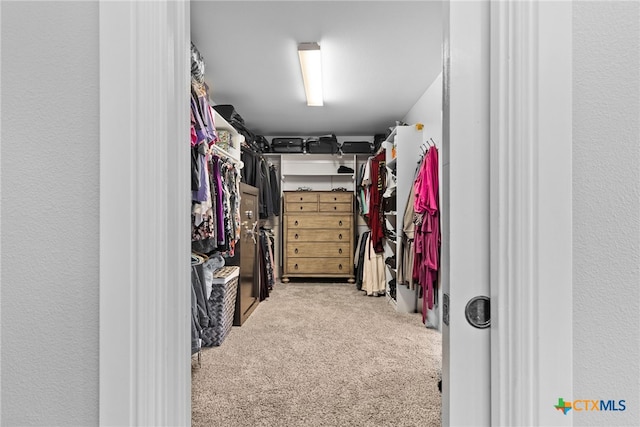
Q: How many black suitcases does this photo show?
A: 3